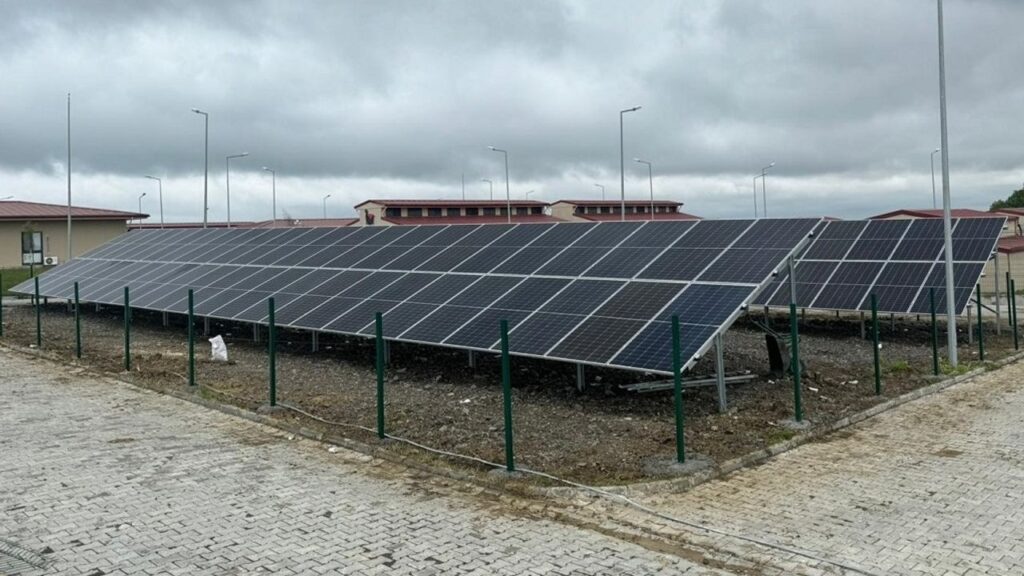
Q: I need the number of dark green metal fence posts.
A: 15